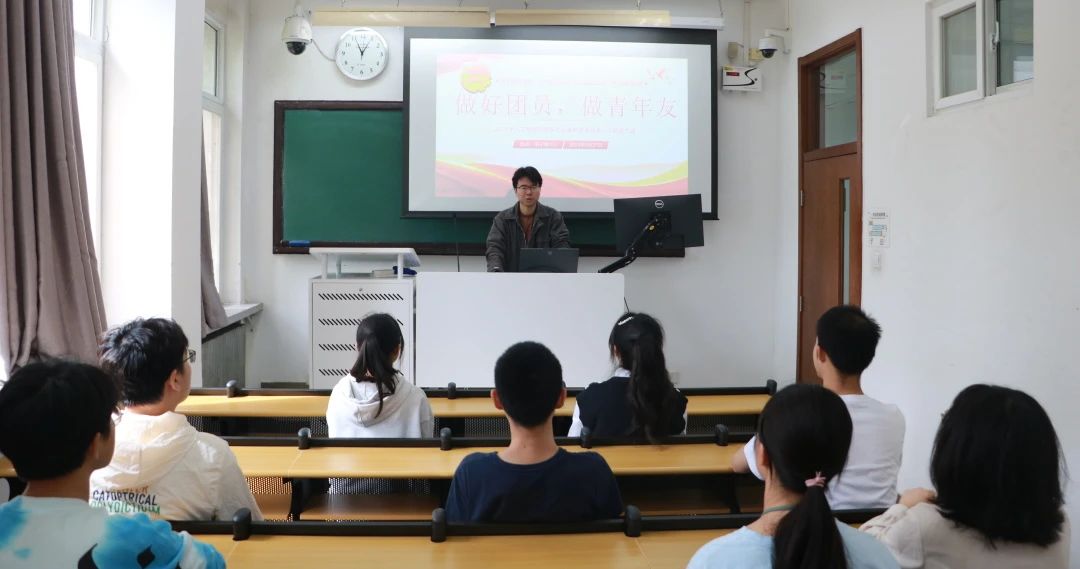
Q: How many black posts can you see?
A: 10